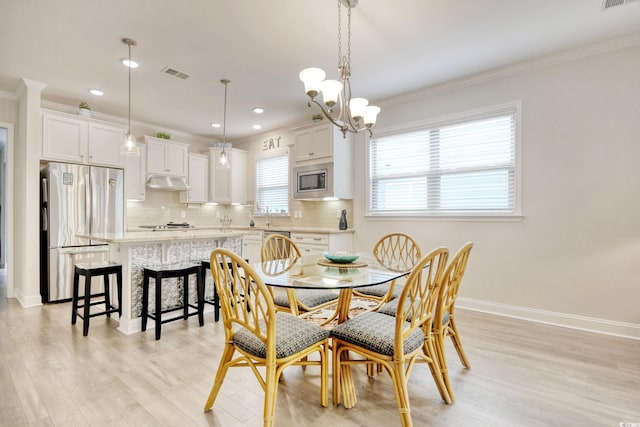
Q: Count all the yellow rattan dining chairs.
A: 5